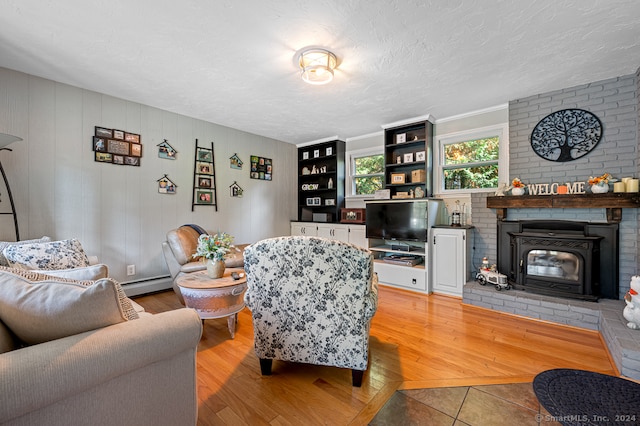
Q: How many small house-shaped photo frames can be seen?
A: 4